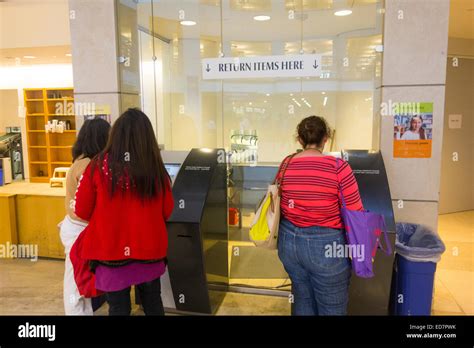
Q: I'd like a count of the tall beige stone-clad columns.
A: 2